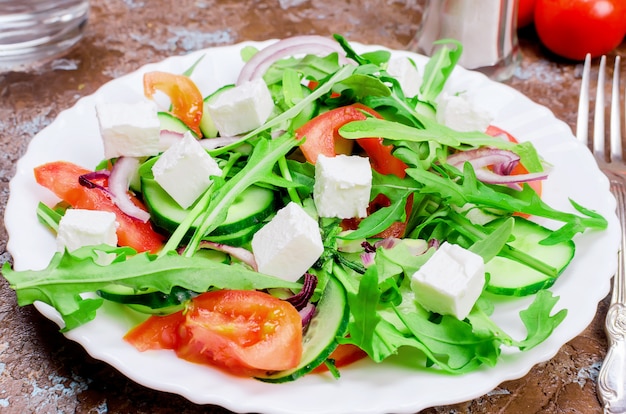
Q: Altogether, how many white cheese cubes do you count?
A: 9